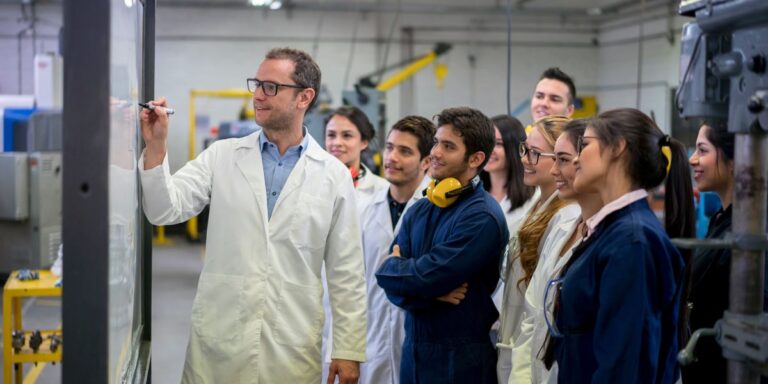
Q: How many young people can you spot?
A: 9